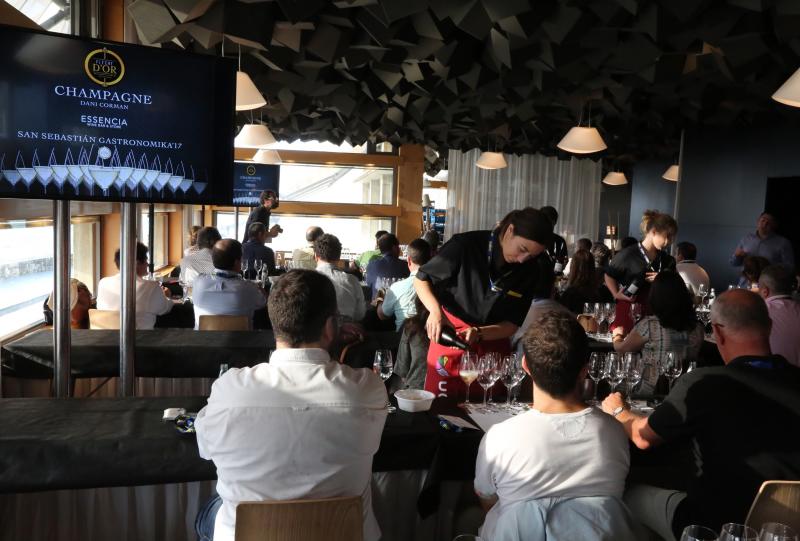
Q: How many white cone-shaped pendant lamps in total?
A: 8